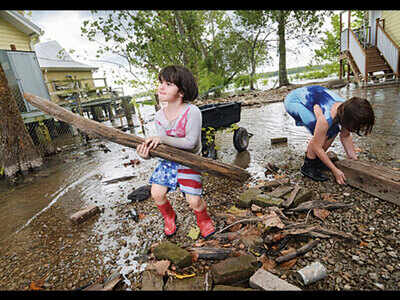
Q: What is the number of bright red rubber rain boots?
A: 2